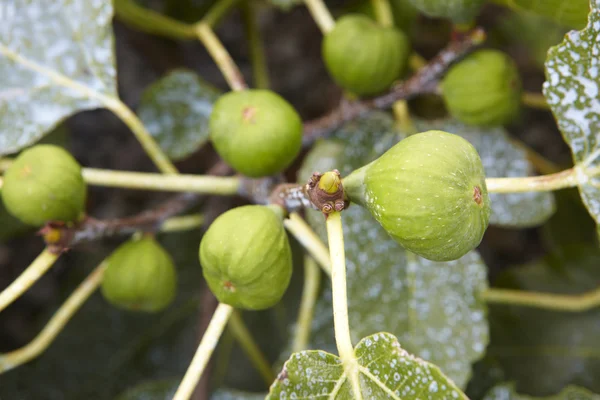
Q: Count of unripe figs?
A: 7